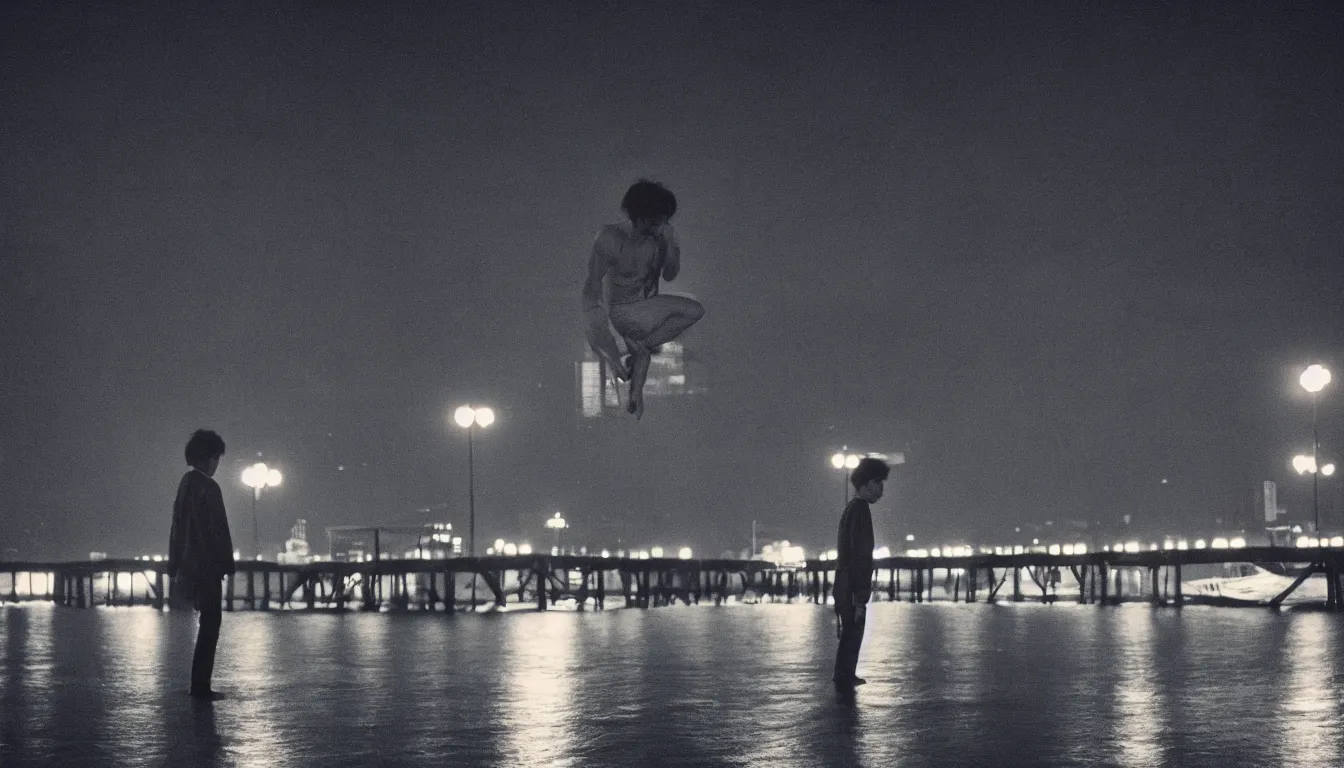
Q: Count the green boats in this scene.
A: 0